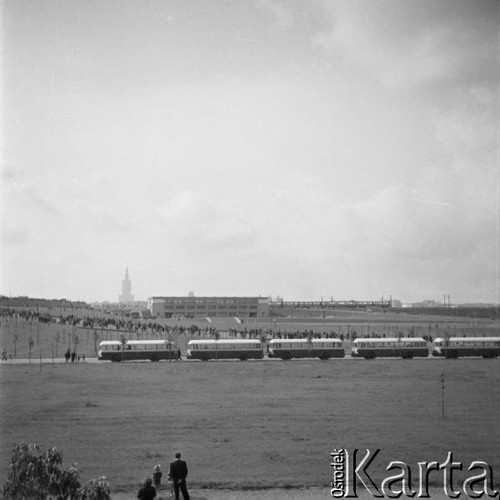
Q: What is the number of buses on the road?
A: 5